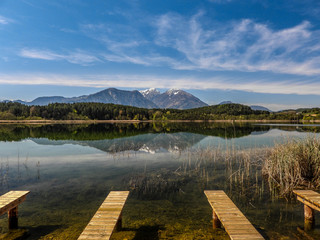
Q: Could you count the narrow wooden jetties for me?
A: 4